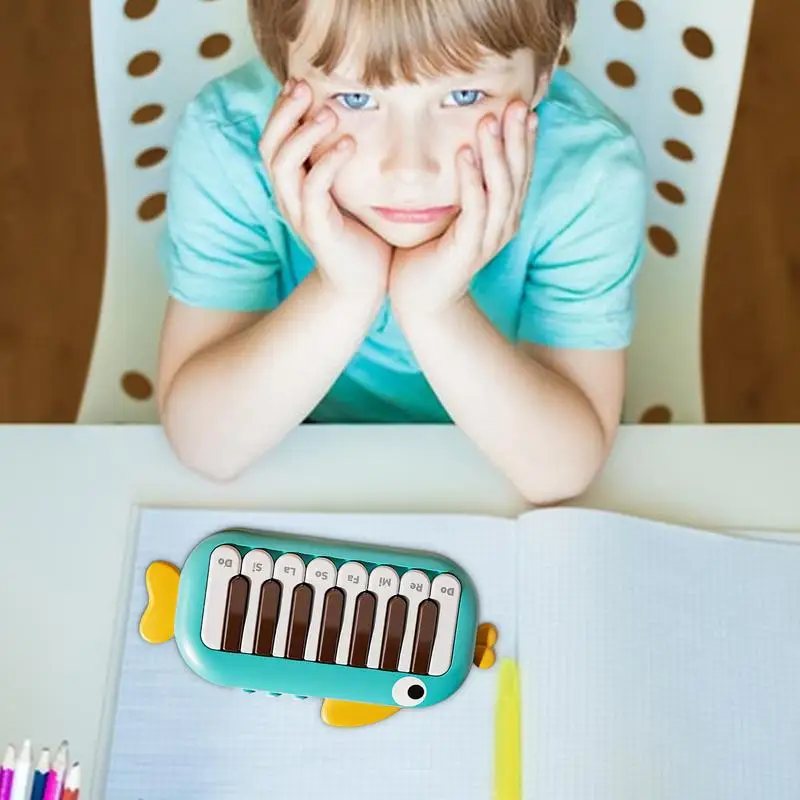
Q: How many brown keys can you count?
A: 7